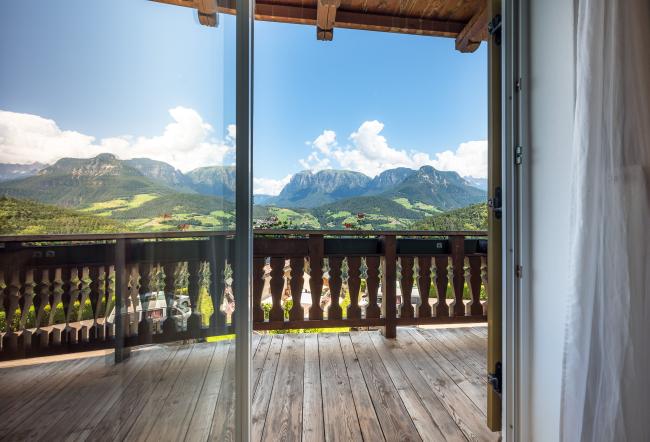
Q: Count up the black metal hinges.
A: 3